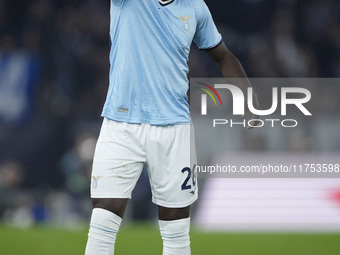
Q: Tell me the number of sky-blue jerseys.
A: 1